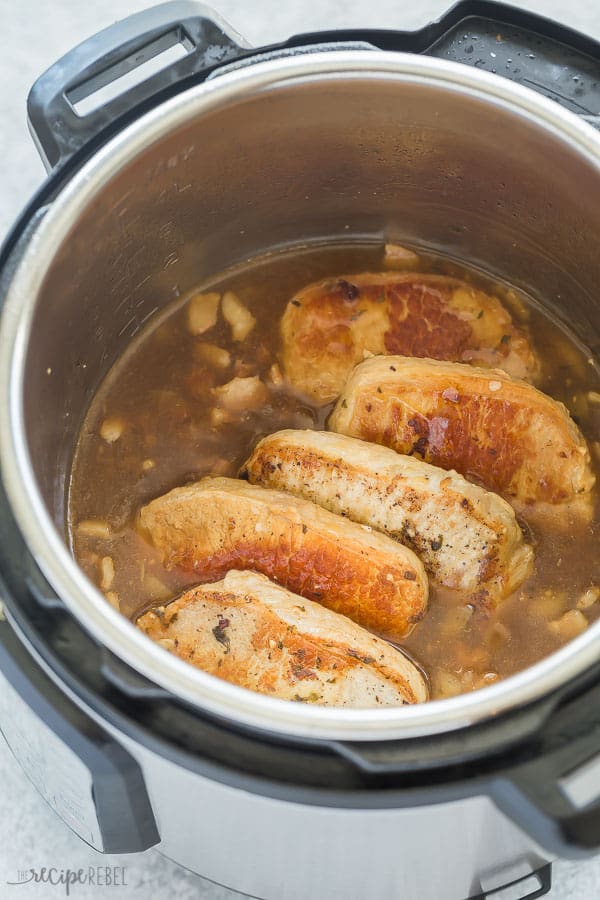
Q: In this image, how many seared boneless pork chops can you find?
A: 5